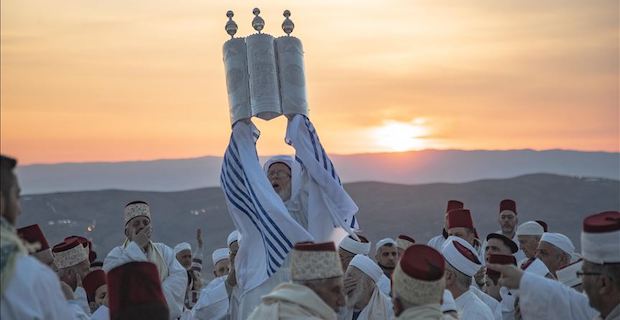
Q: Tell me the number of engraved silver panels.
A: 3